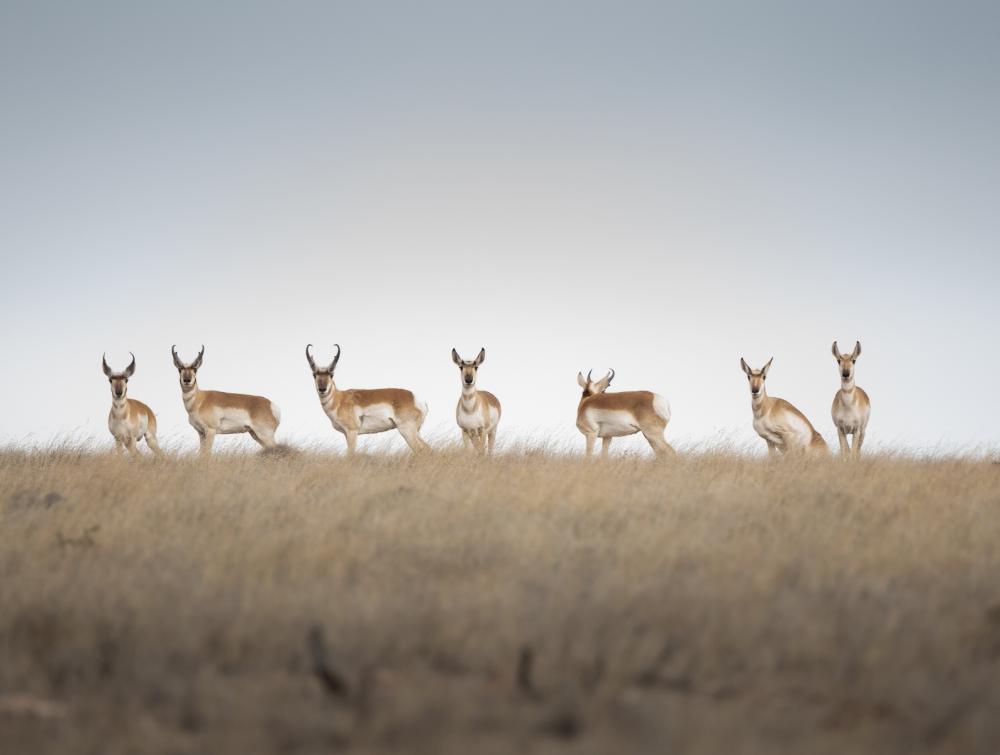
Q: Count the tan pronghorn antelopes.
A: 7